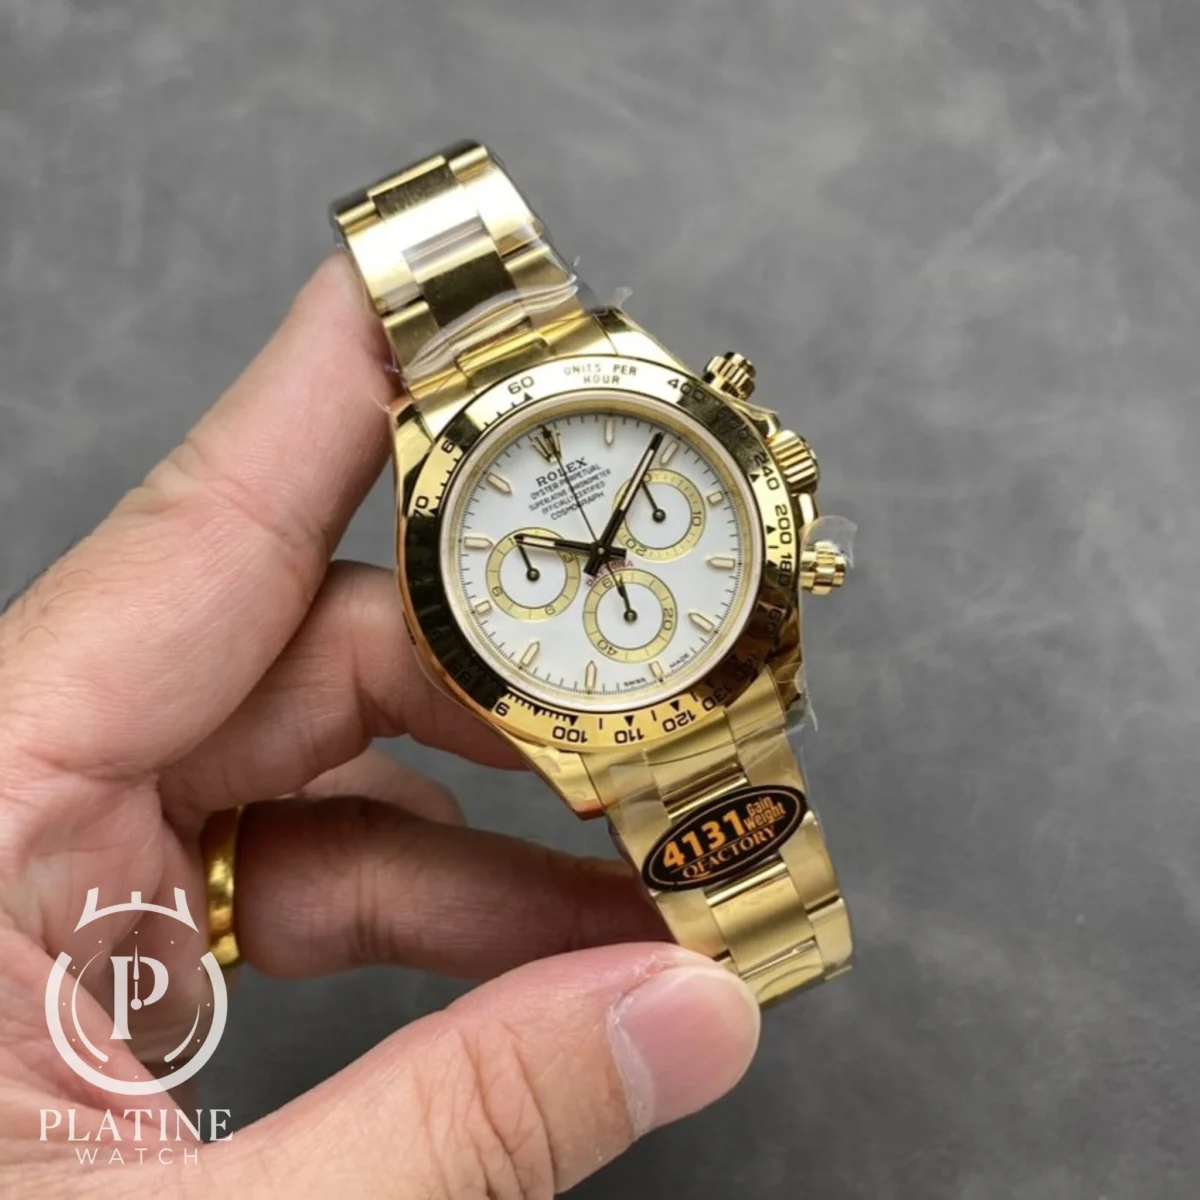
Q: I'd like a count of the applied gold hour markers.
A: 11